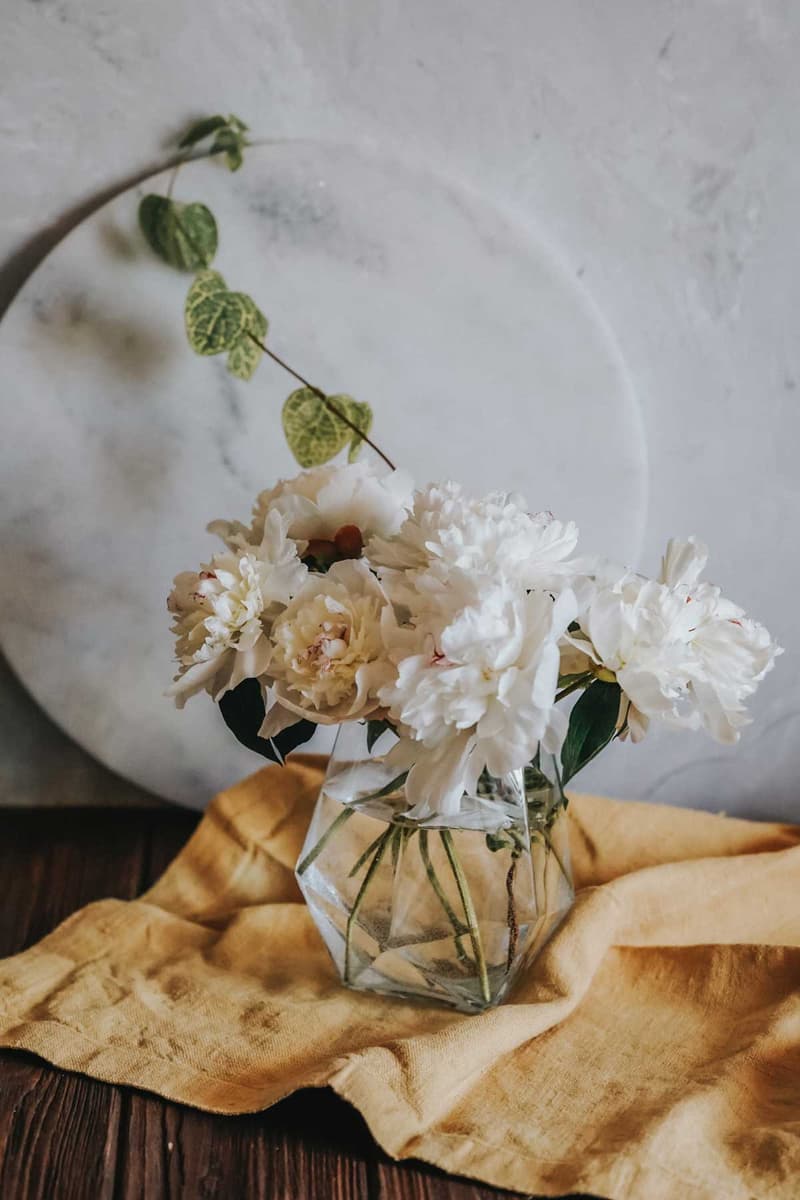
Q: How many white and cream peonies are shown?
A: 6